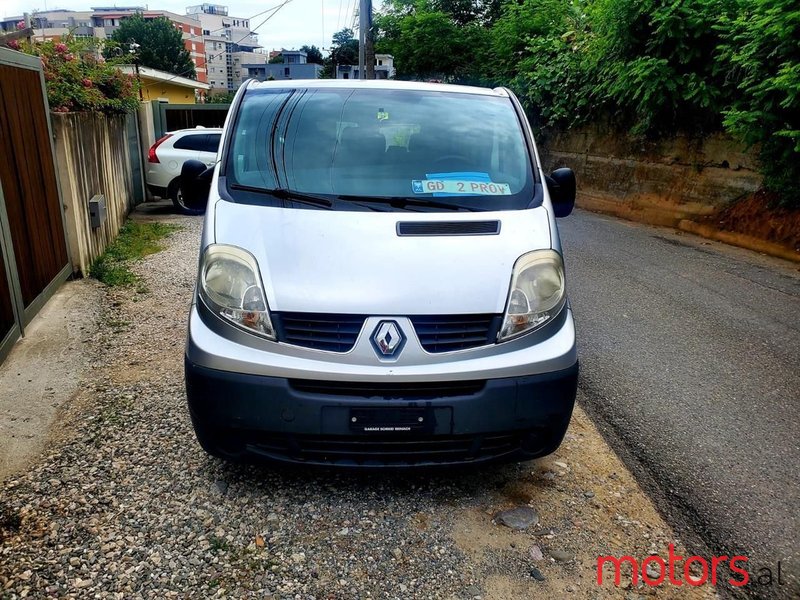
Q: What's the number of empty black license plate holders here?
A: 1